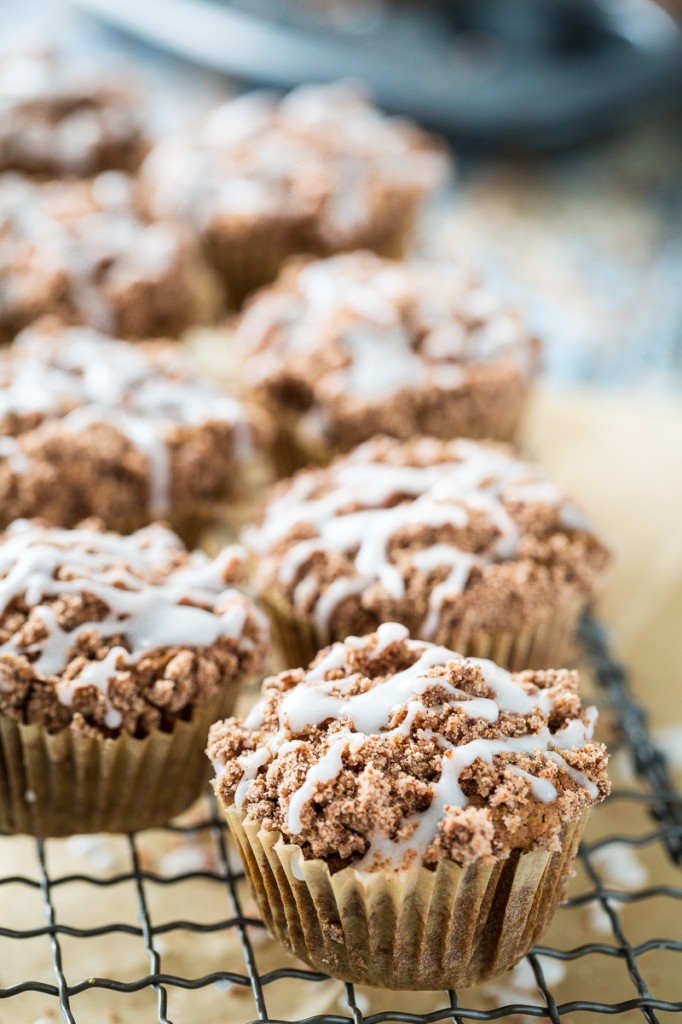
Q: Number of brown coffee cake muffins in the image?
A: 8